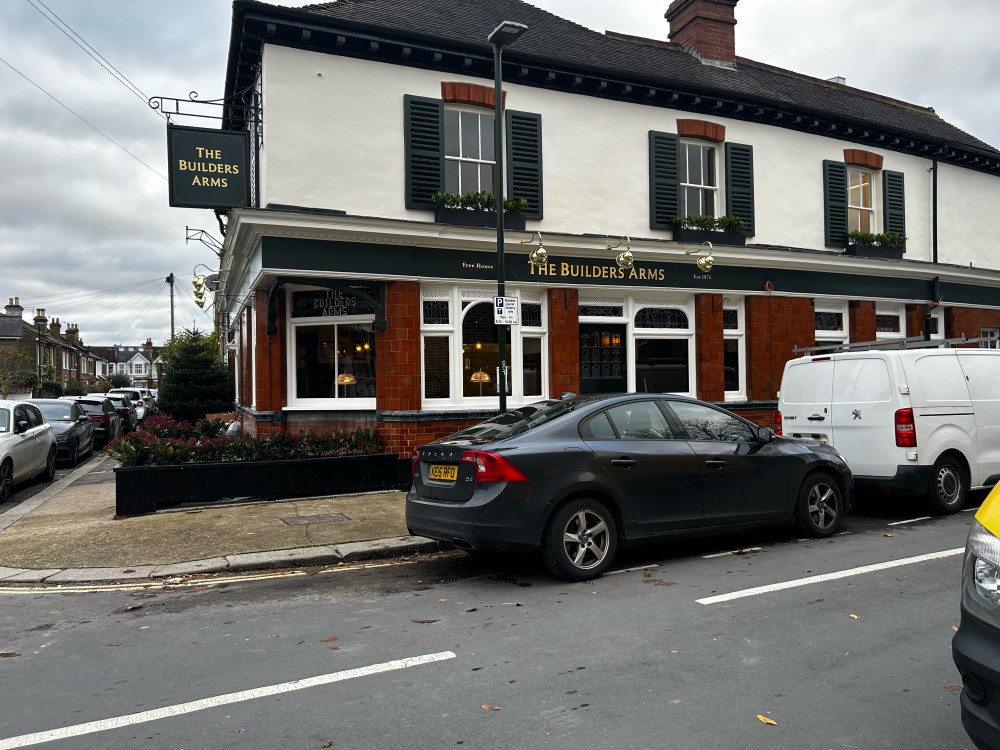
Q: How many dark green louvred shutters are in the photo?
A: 6